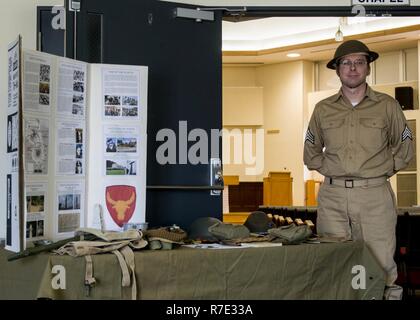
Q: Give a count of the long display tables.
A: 1